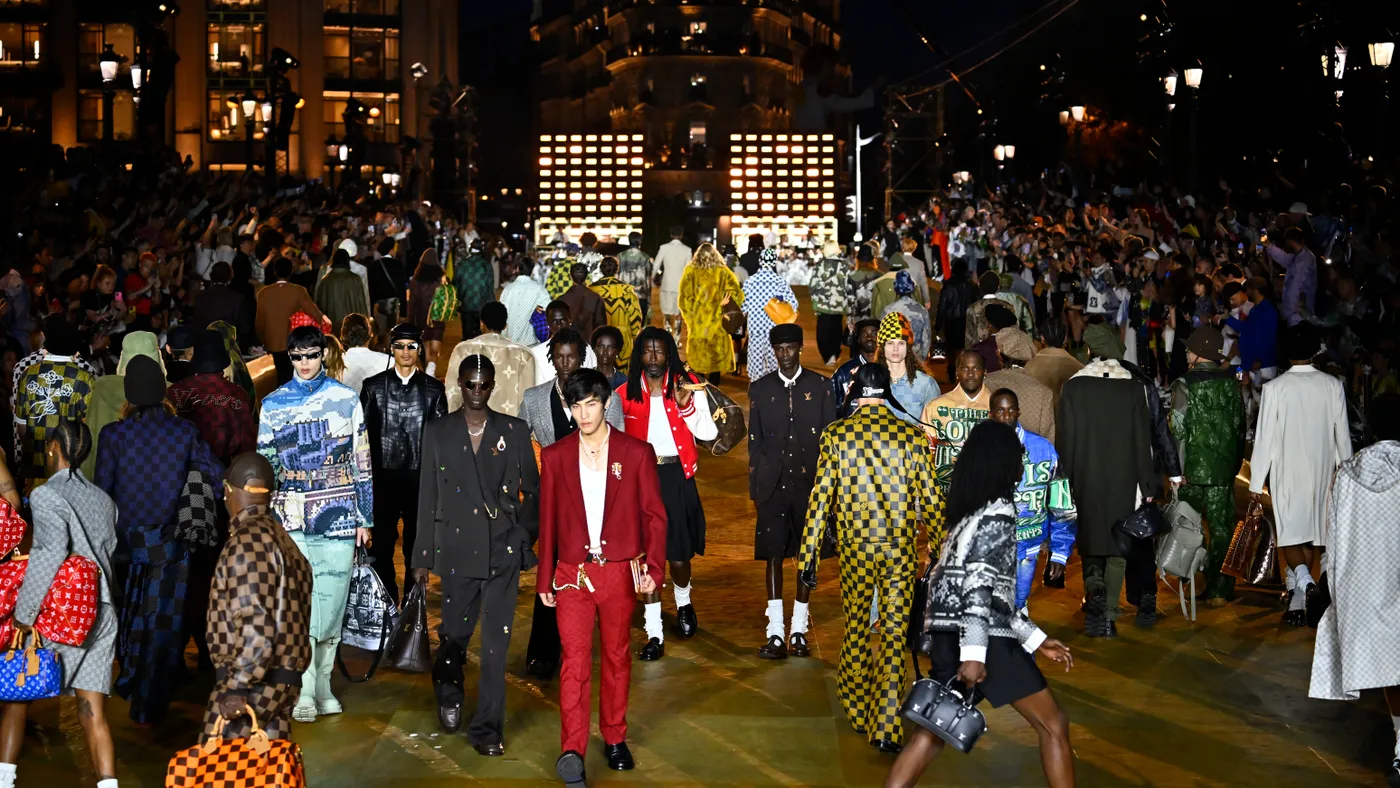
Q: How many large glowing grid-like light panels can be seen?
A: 2